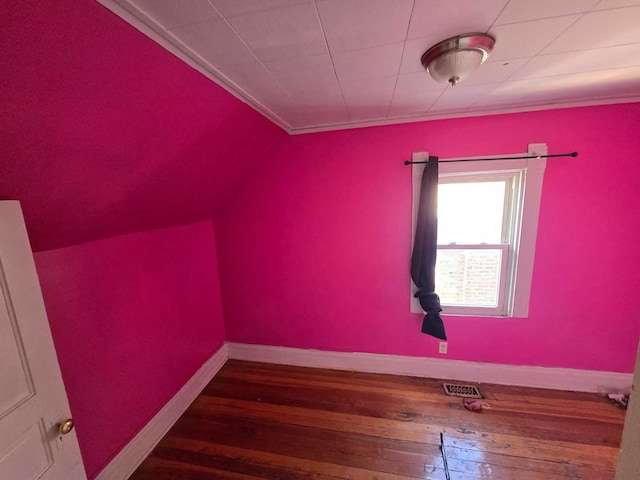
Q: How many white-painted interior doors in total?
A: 1